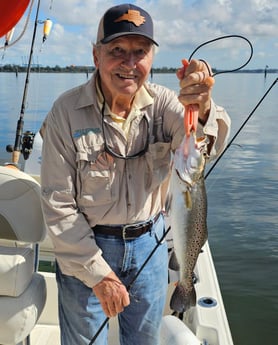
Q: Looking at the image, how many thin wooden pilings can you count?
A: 4